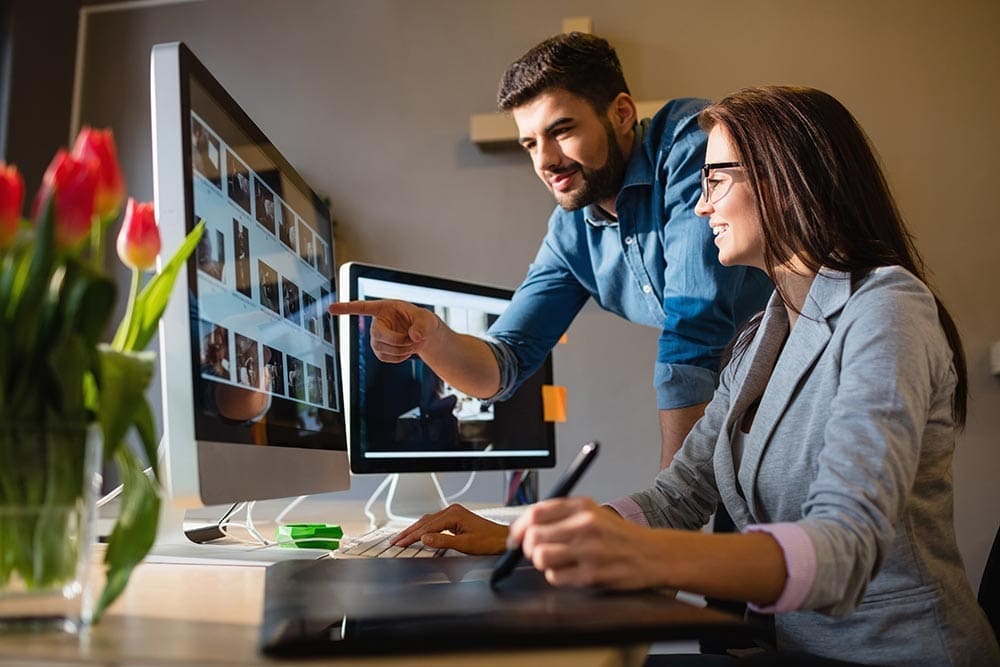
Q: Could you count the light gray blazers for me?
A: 1